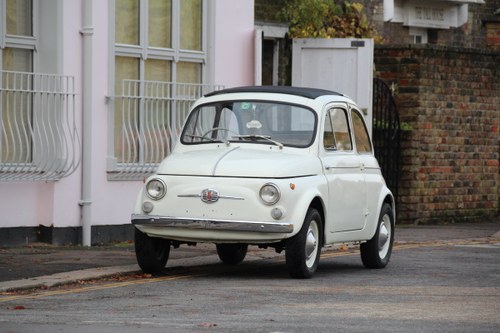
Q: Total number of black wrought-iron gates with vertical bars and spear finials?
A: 1